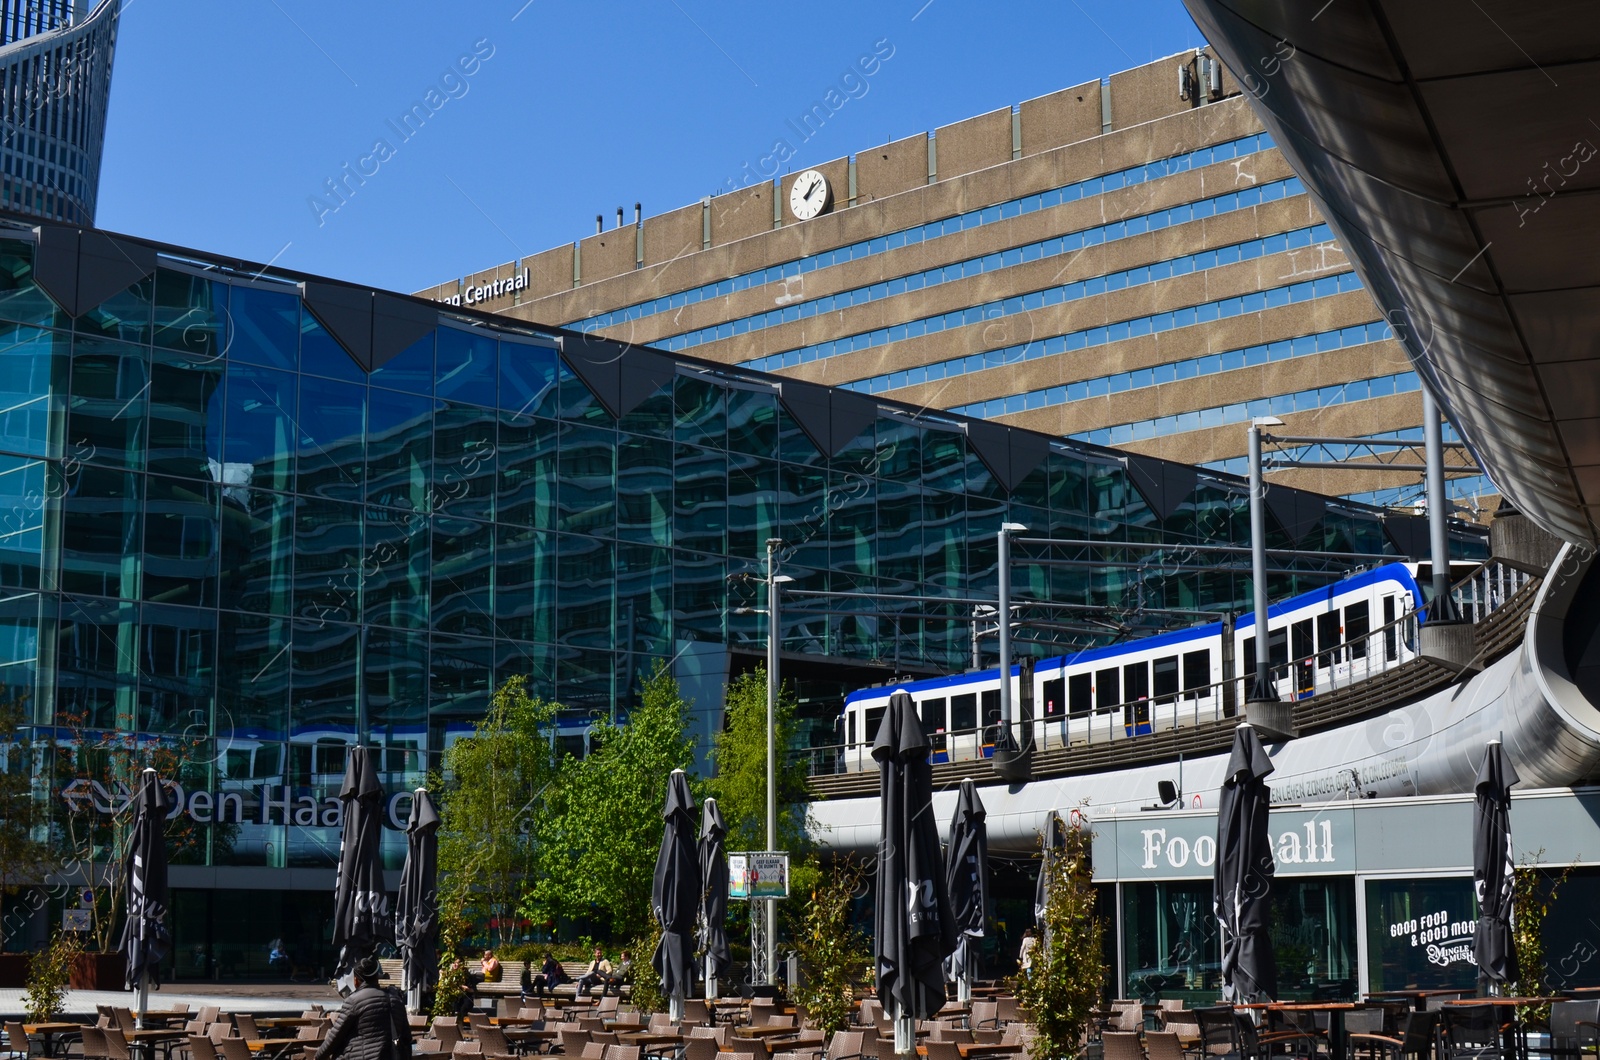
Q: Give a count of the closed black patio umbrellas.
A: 10